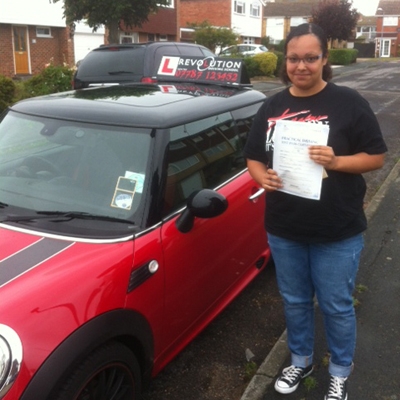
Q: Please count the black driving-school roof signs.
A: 1